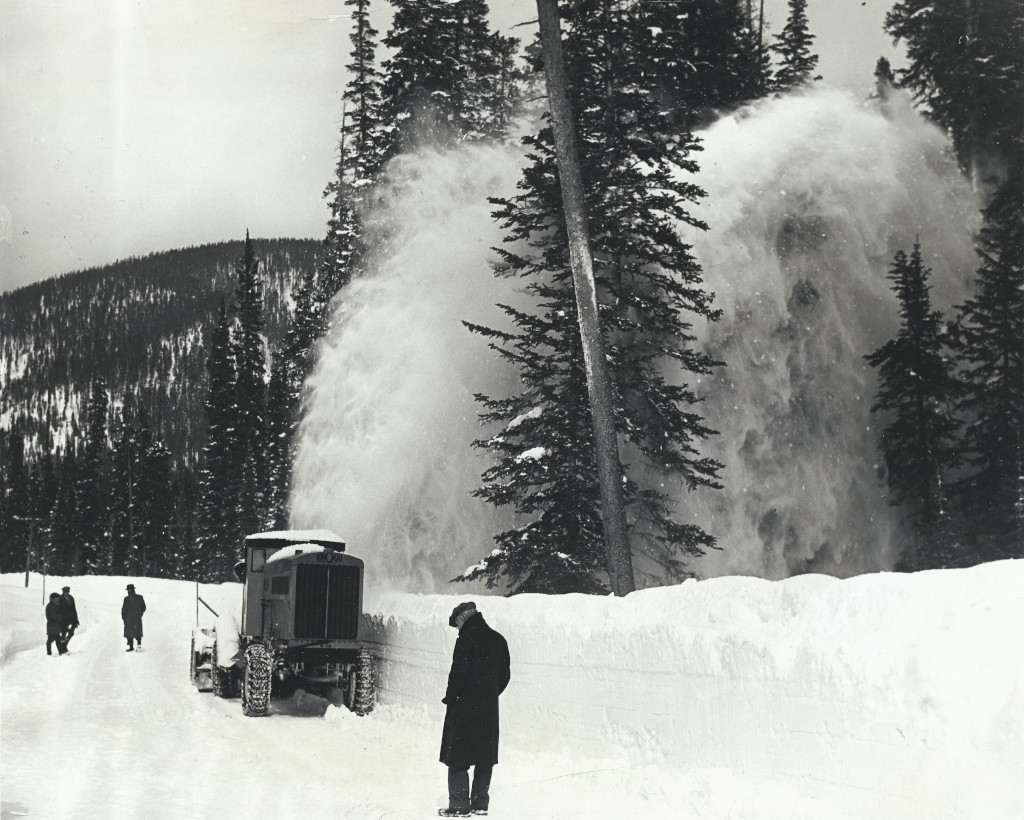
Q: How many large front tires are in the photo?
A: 2